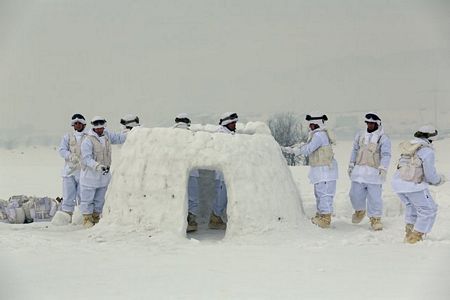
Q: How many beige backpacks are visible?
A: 1